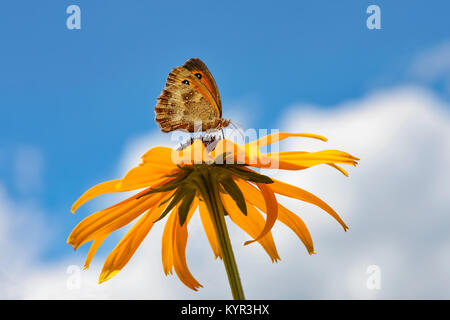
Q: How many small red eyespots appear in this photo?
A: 0